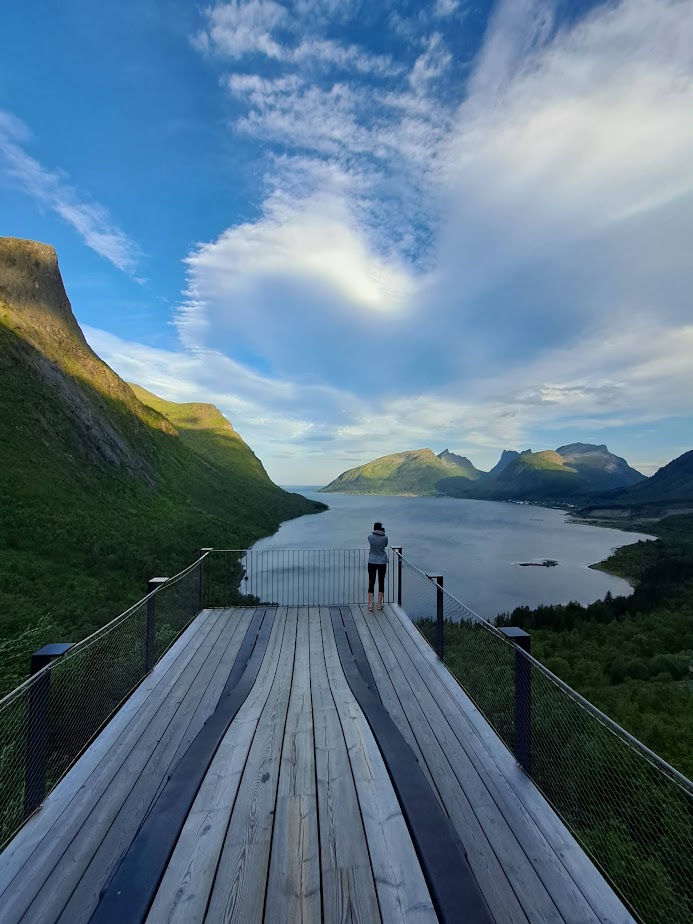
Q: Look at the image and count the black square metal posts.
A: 6